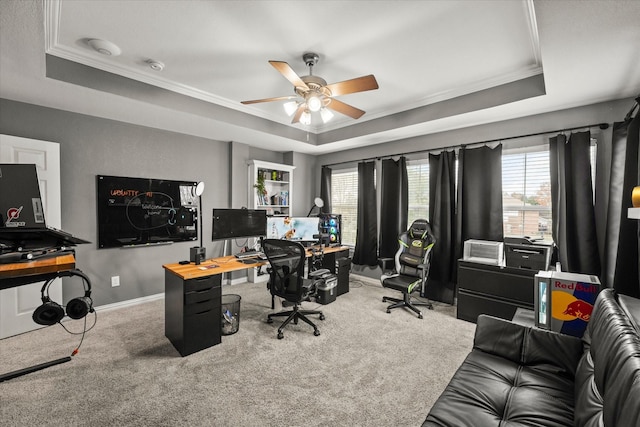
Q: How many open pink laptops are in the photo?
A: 0